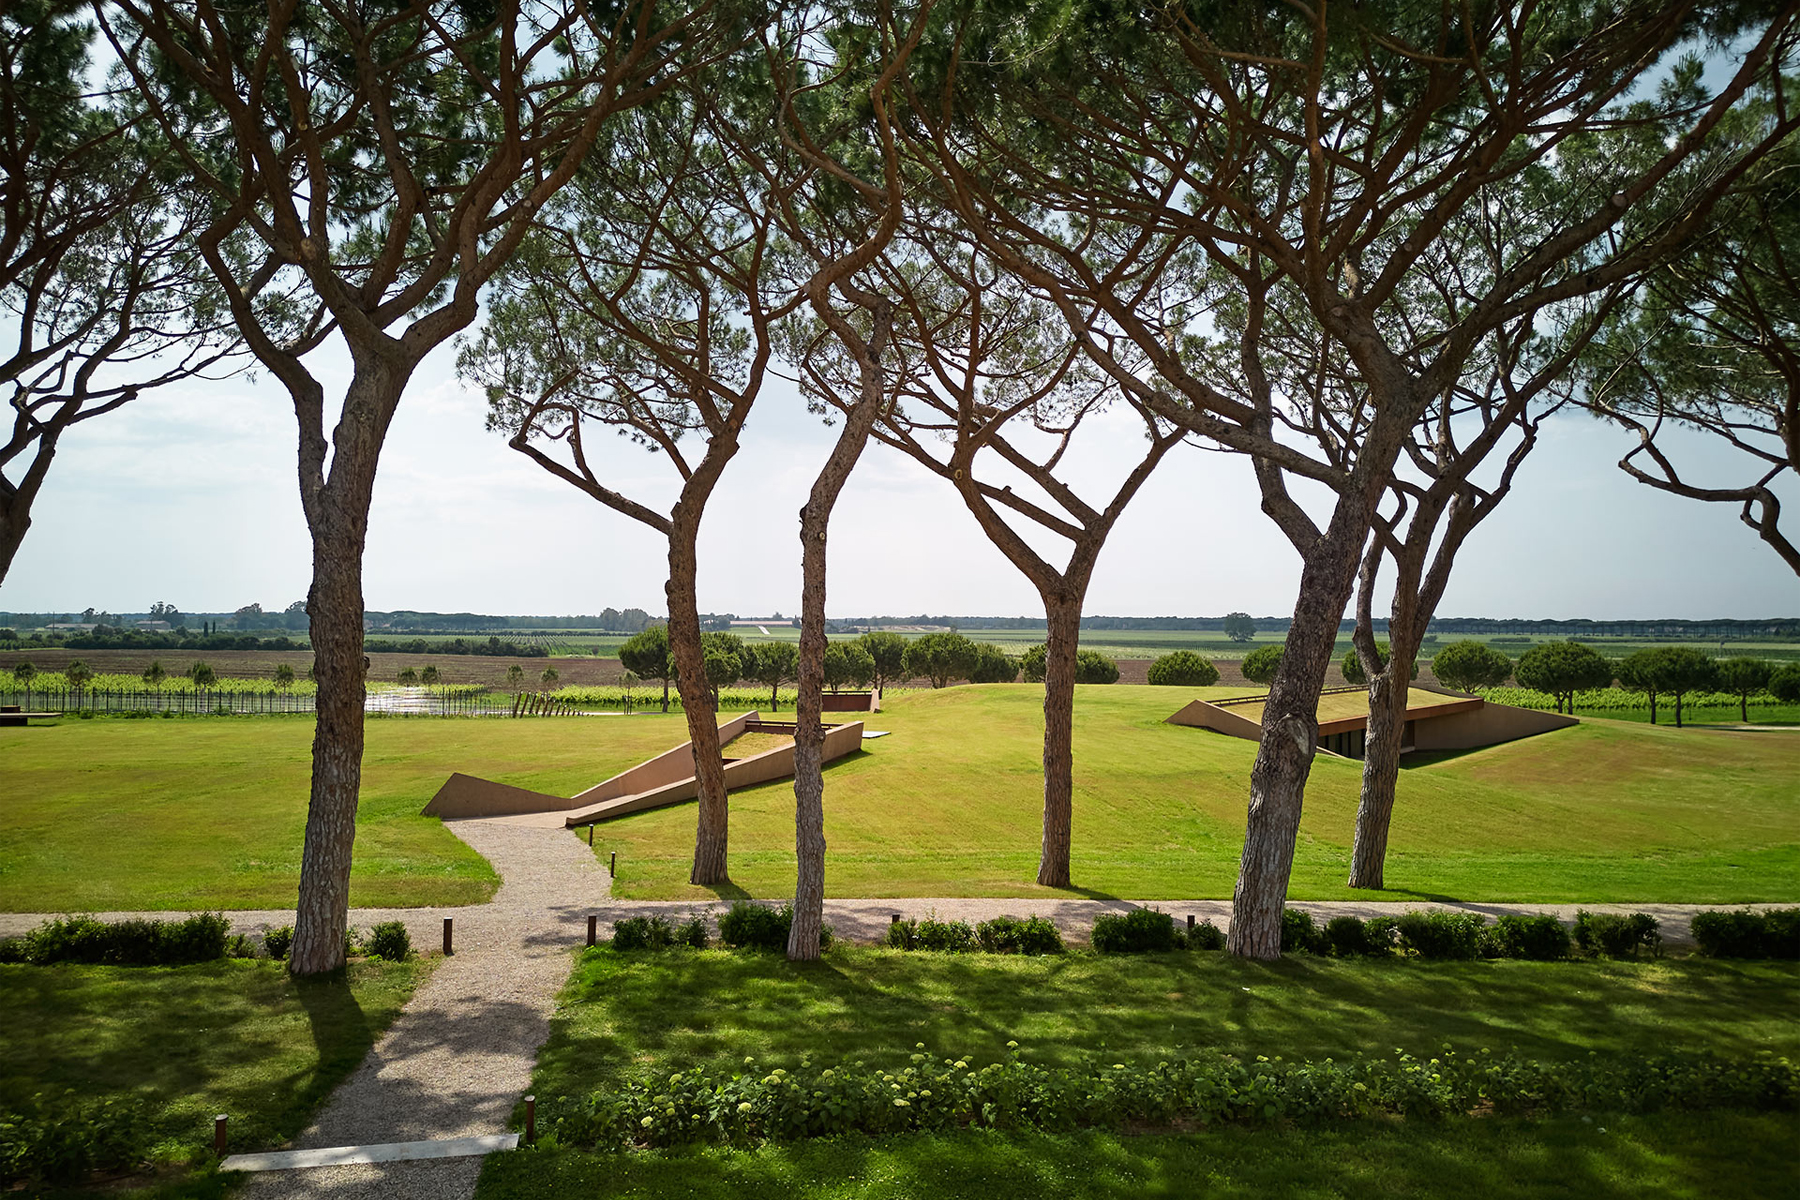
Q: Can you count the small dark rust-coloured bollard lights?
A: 8